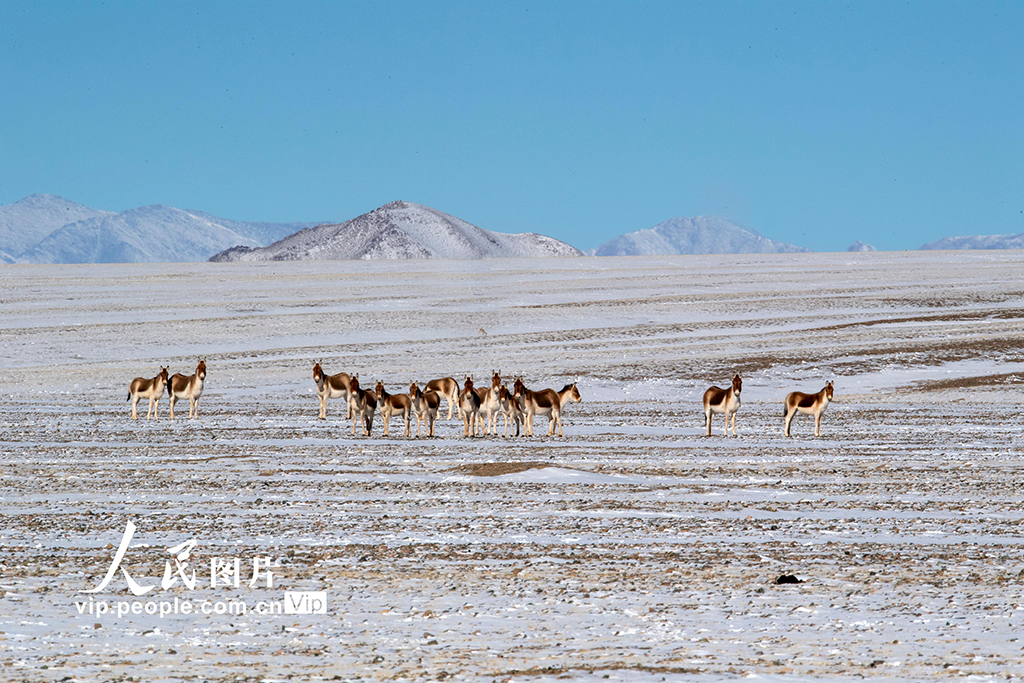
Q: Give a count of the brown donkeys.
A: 14